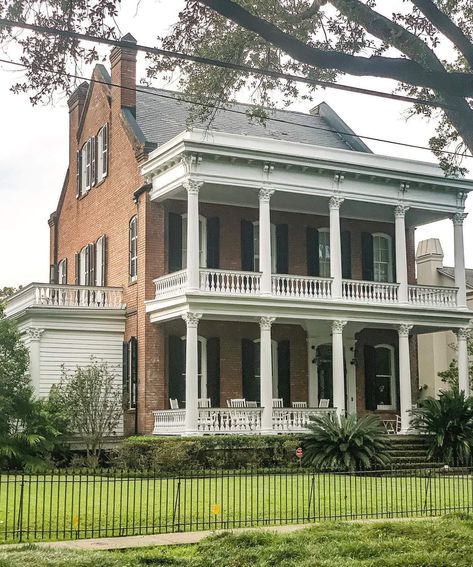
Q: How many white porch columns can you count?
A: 10